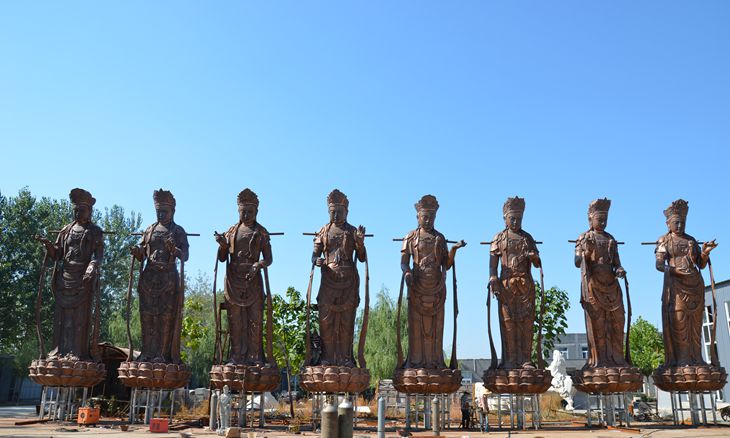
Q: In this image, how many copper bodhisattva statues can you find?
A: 8